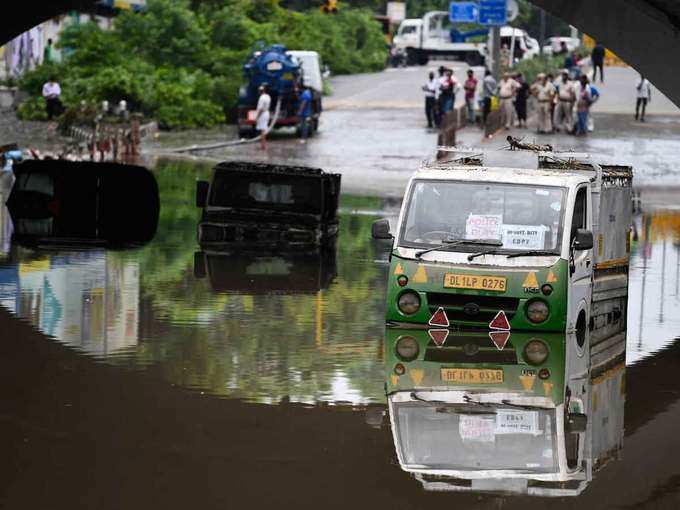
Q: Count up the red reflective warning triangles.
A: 2